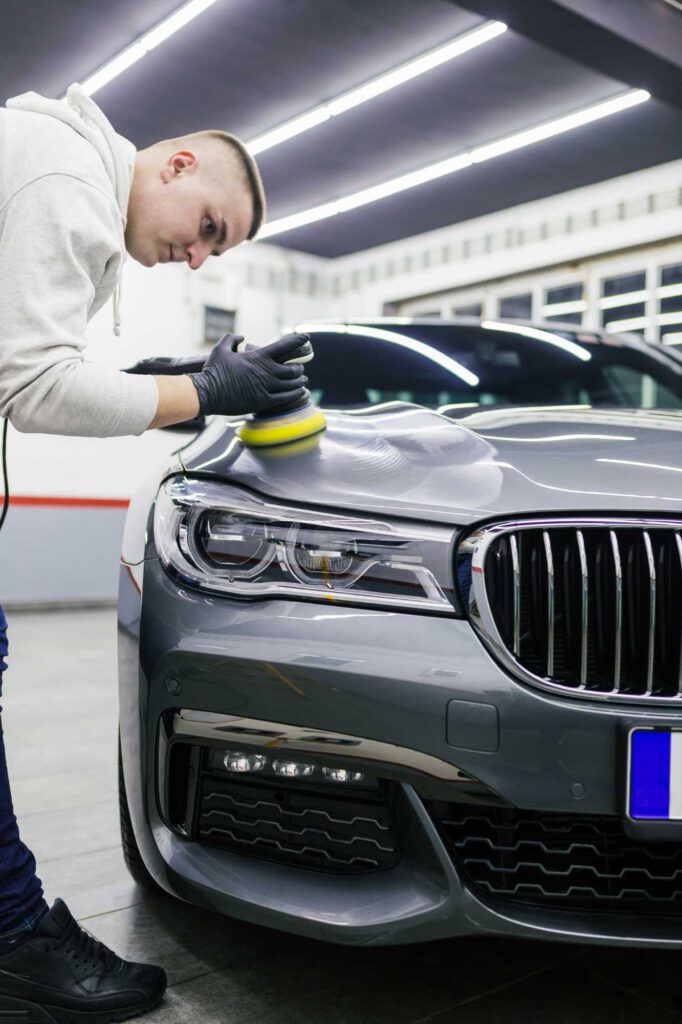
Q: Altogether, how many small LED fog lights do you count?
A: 3